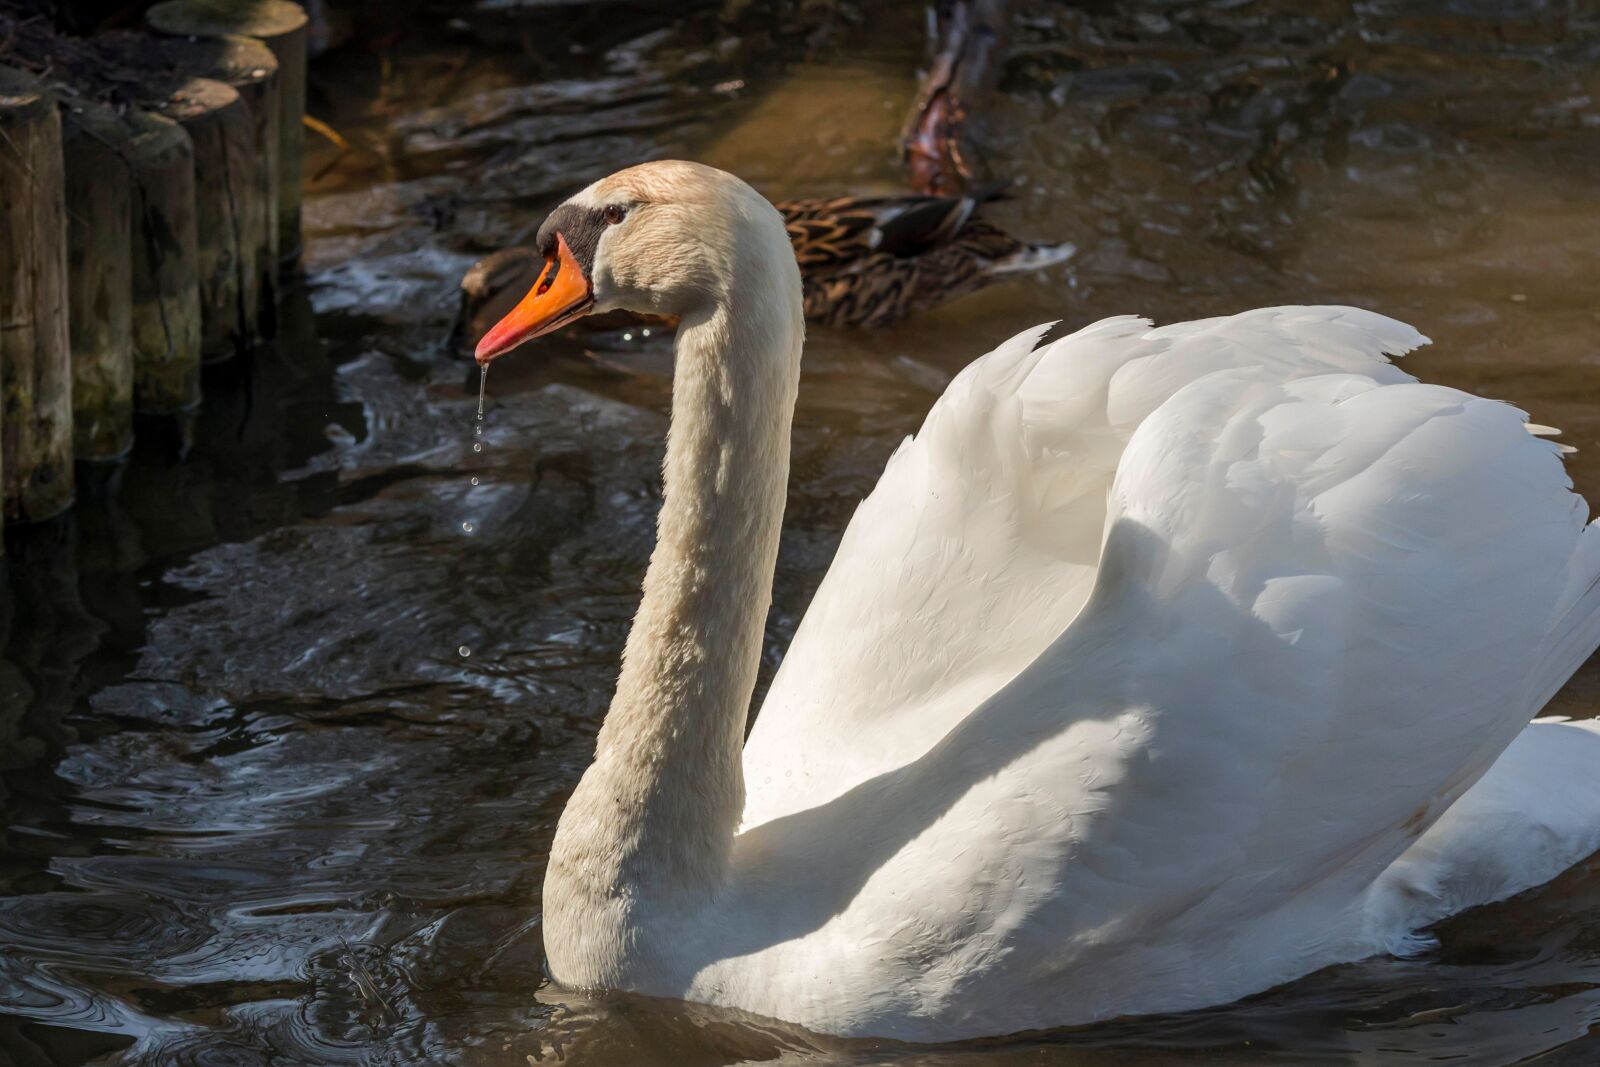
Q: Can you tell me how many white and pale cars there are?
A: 0